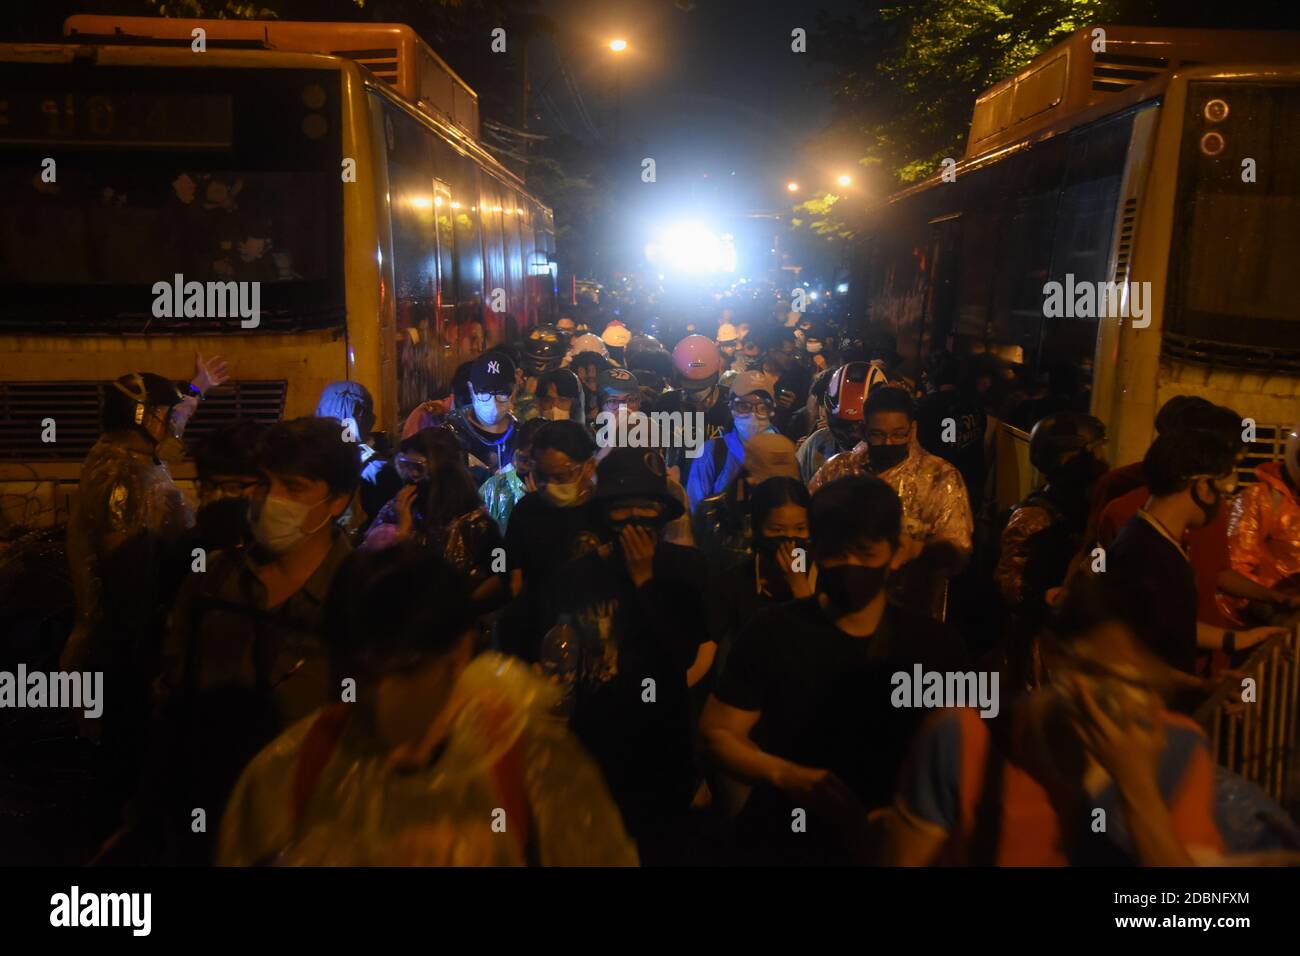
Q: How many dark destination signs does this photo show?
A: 1